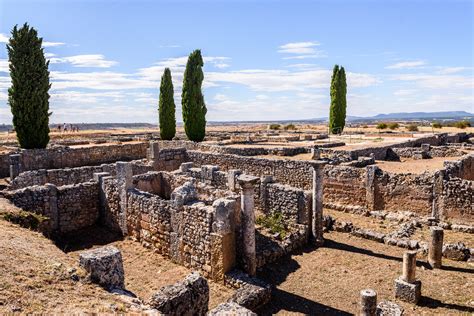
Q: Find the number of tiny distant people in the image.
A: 5